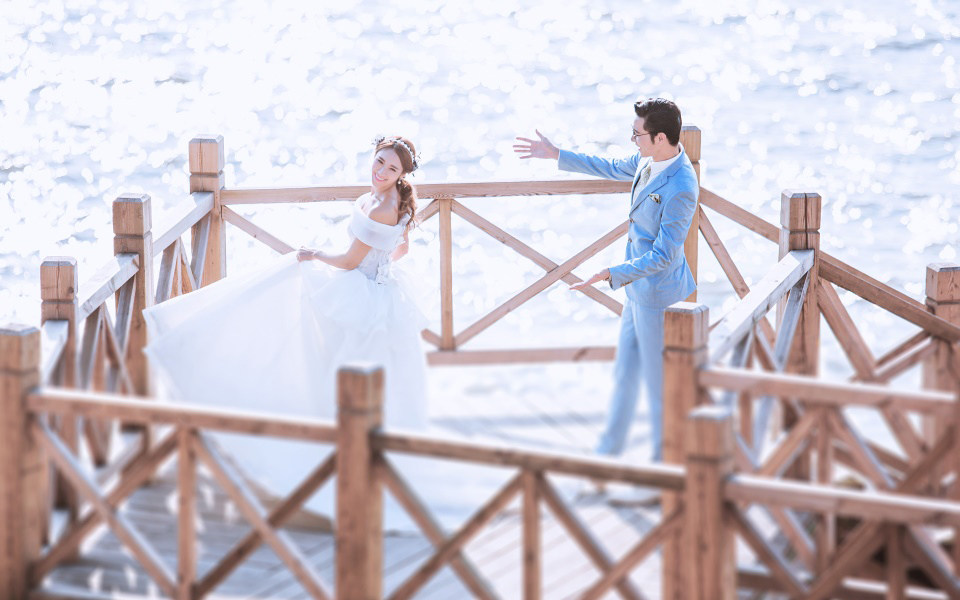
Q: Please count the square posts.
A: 10